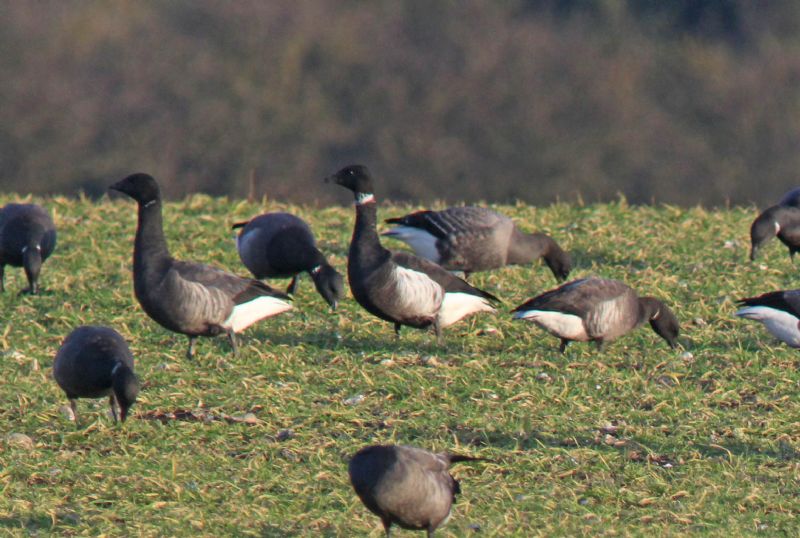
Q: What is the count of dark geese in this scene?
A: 10